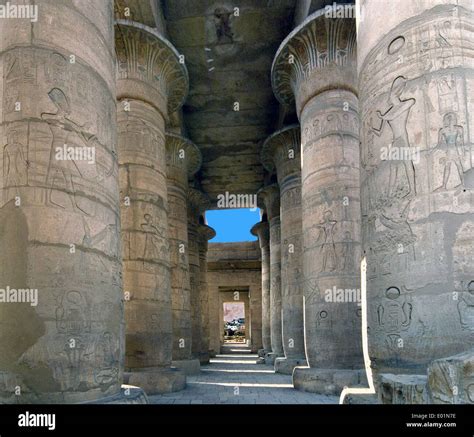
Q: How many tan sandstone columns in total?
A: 10